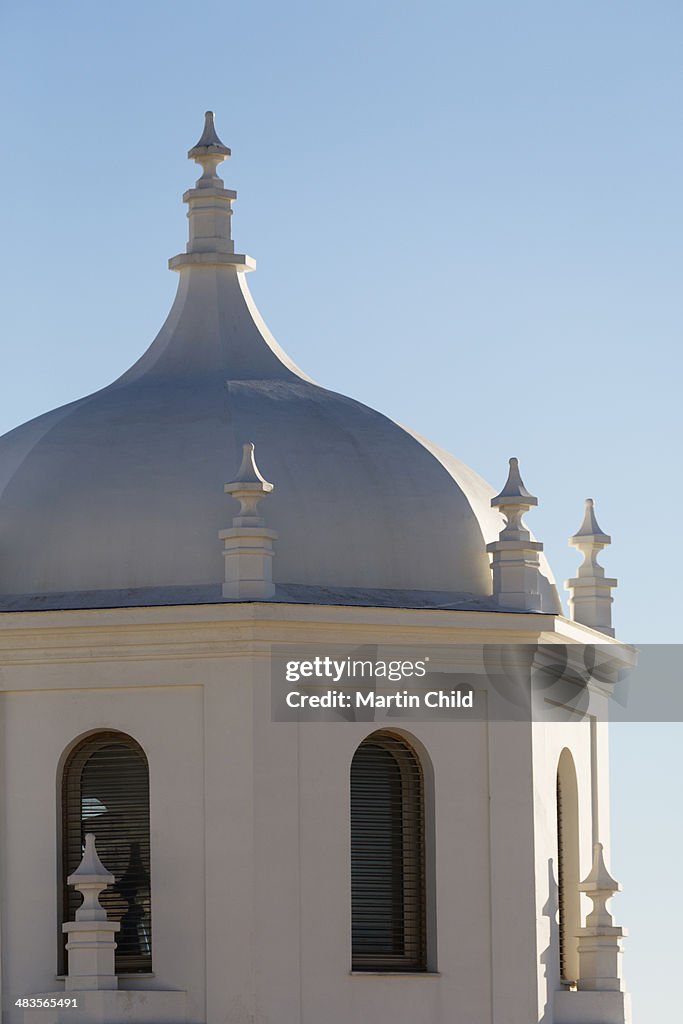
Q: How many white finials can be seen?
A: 6